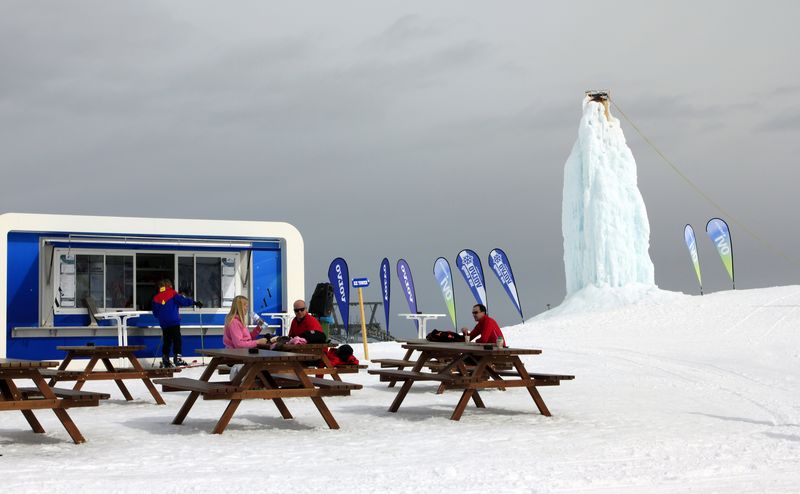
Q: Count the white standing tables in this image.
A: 3